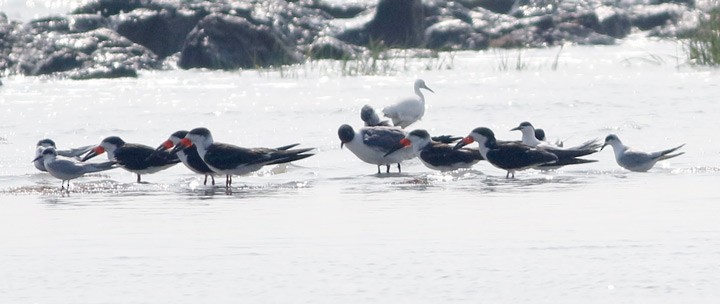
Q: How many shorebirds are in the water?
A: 13